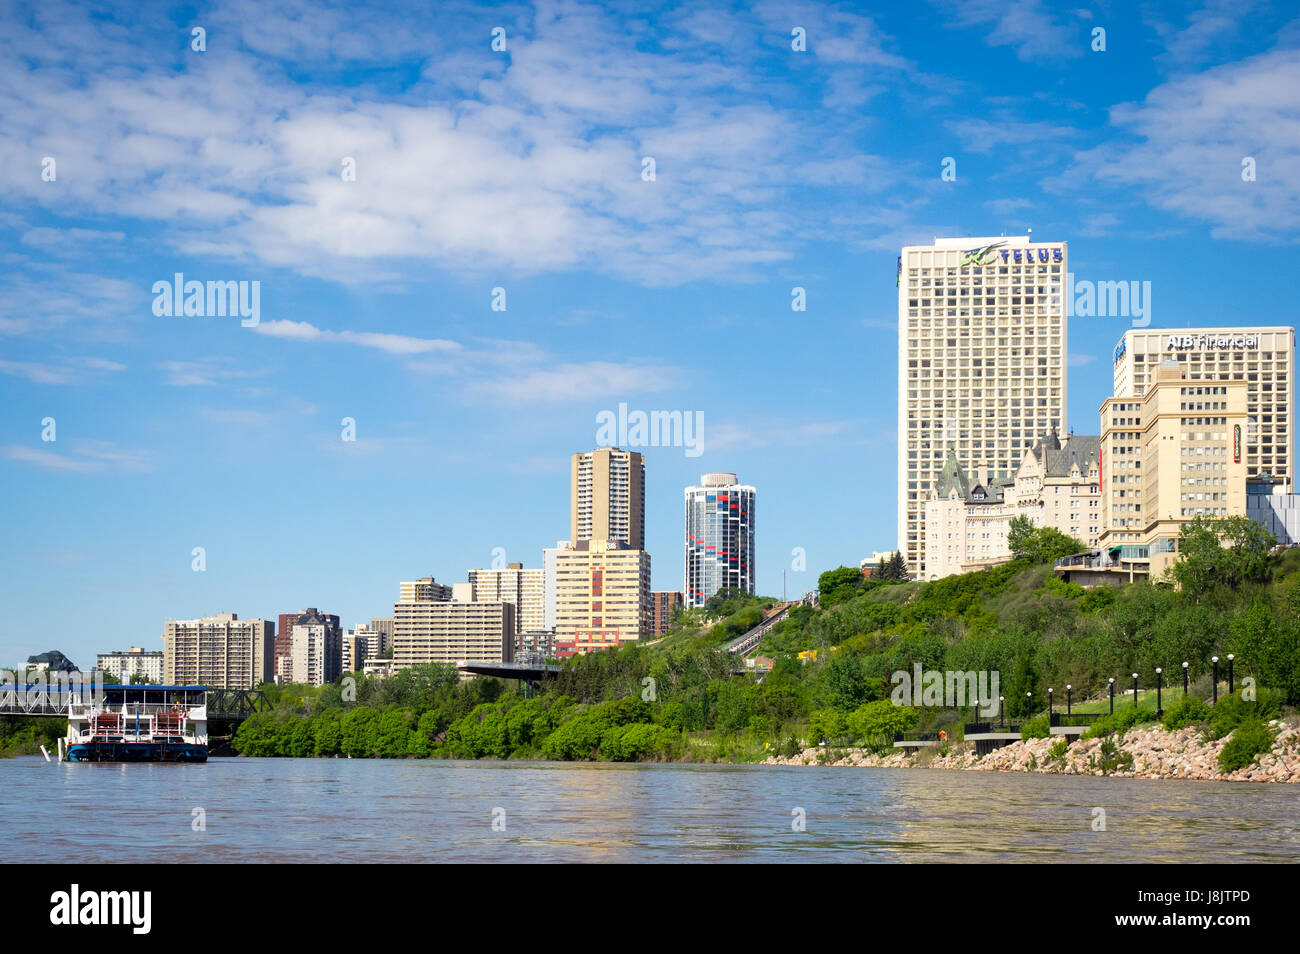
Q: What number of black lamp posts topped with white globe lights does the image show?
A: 11